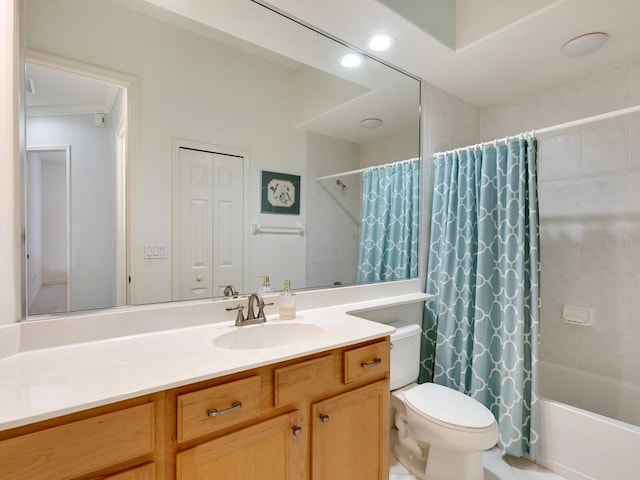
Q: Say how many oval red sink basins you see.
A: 0